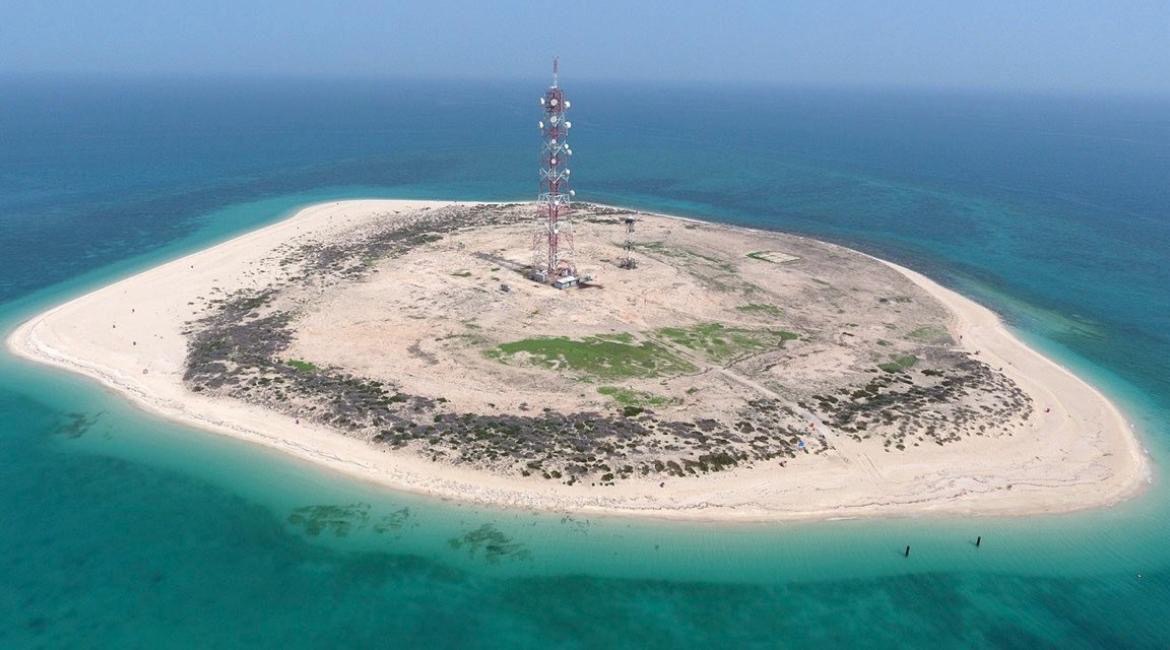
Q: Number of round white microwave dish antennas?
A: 14